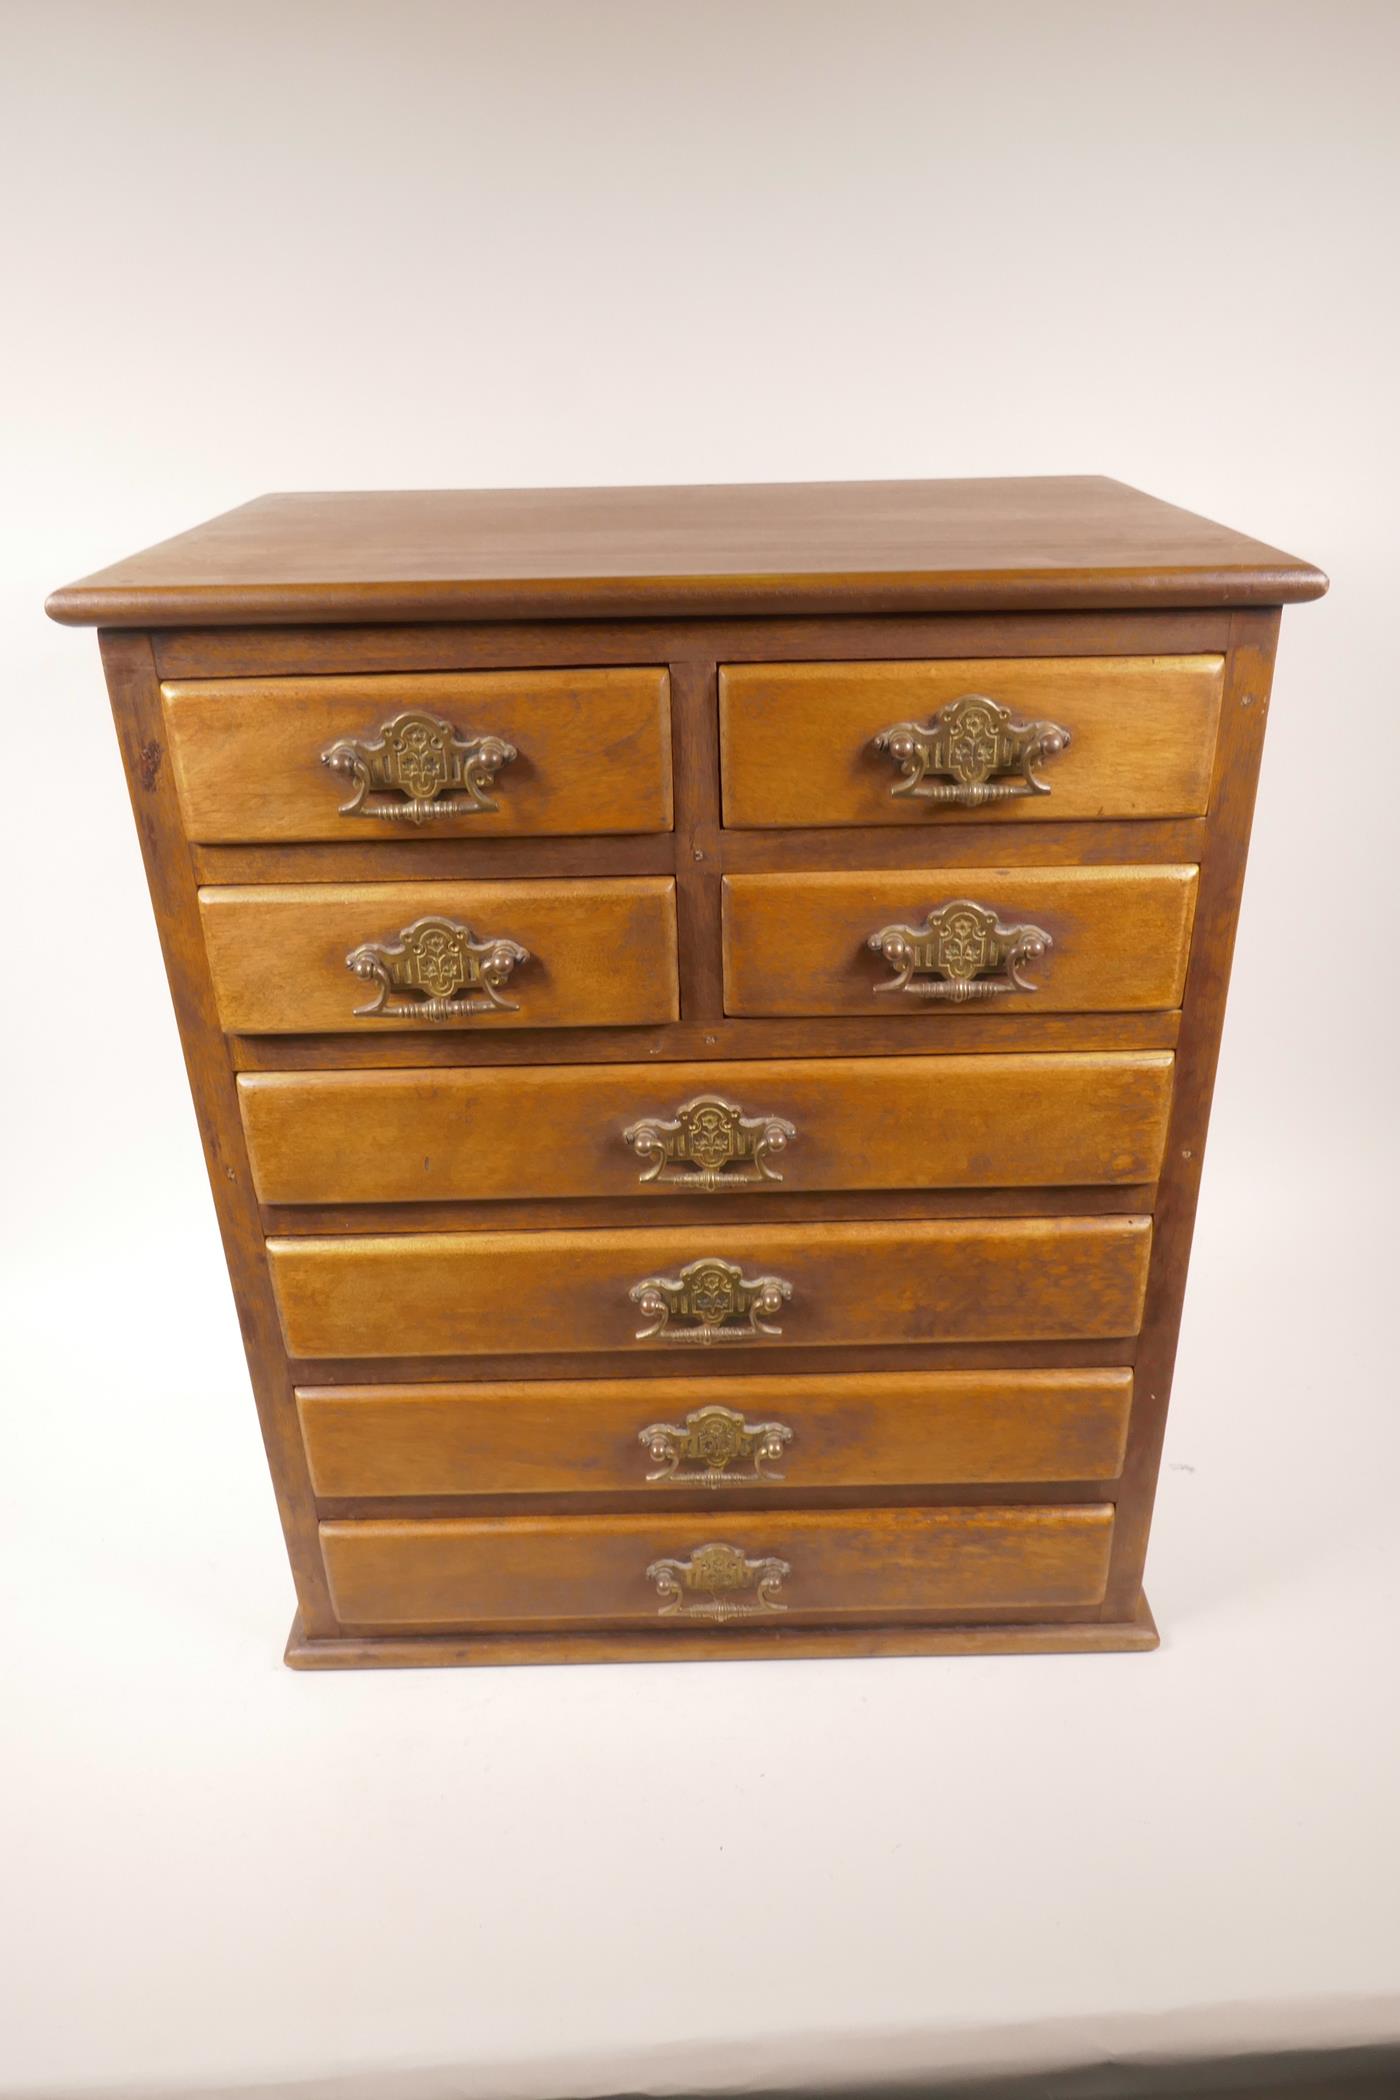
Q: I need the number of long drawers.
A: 4